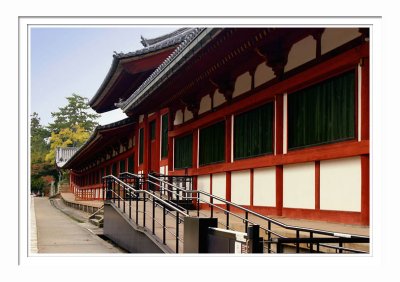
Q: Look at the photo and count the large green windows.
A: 4